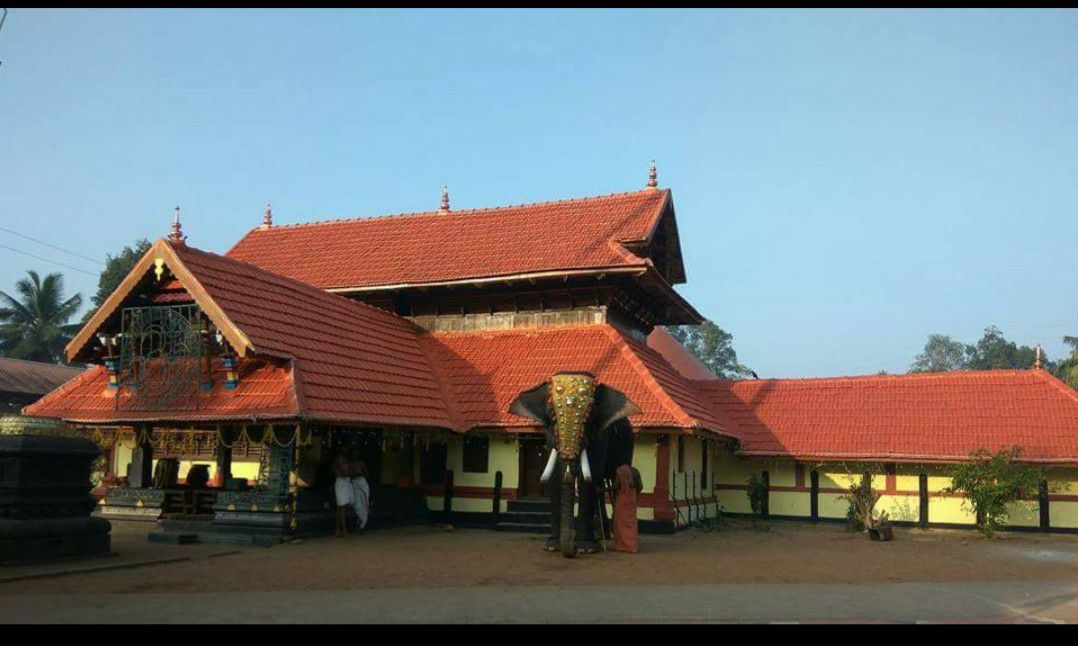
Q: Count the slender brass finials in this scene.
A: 5